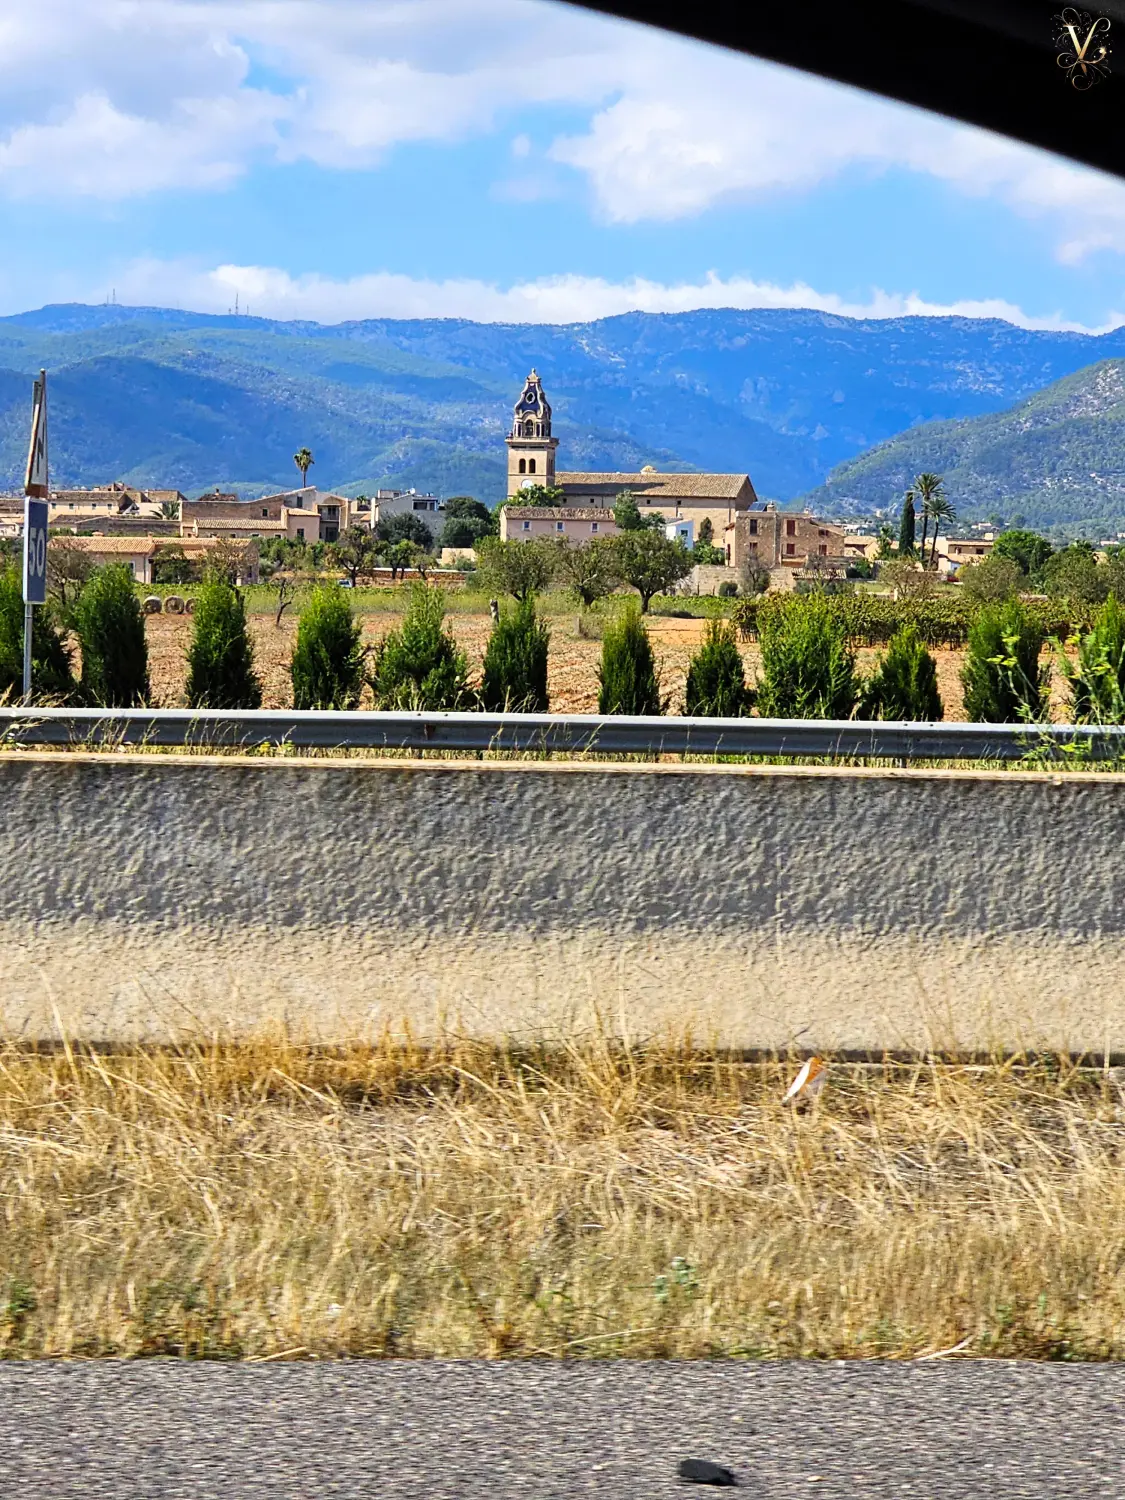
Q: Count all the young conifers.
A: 12